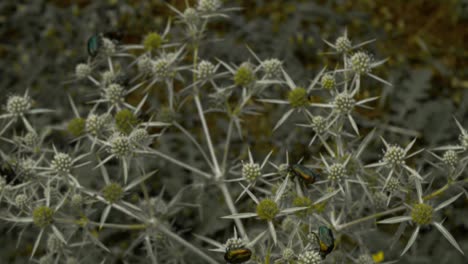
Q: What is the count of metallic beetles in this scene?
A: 4